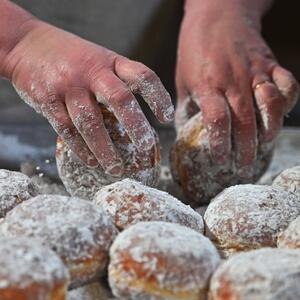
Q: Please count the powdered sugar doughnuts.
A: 11